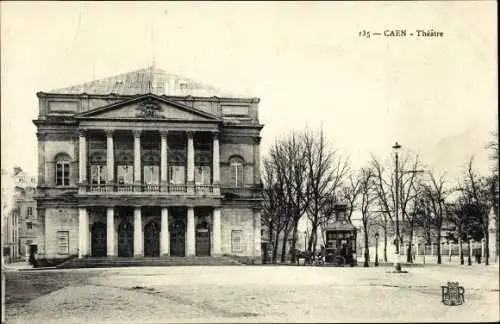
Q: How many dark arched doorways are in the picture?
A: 5